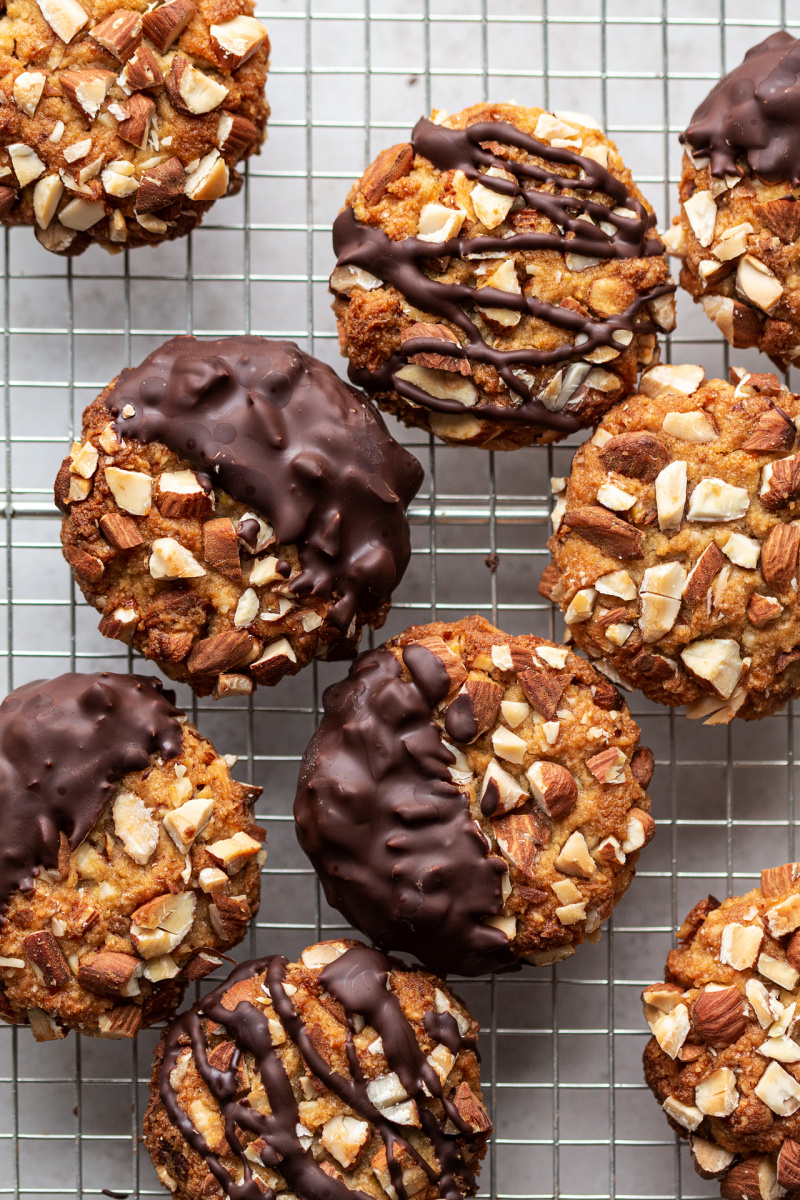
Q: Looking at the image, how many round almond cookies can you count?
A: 9